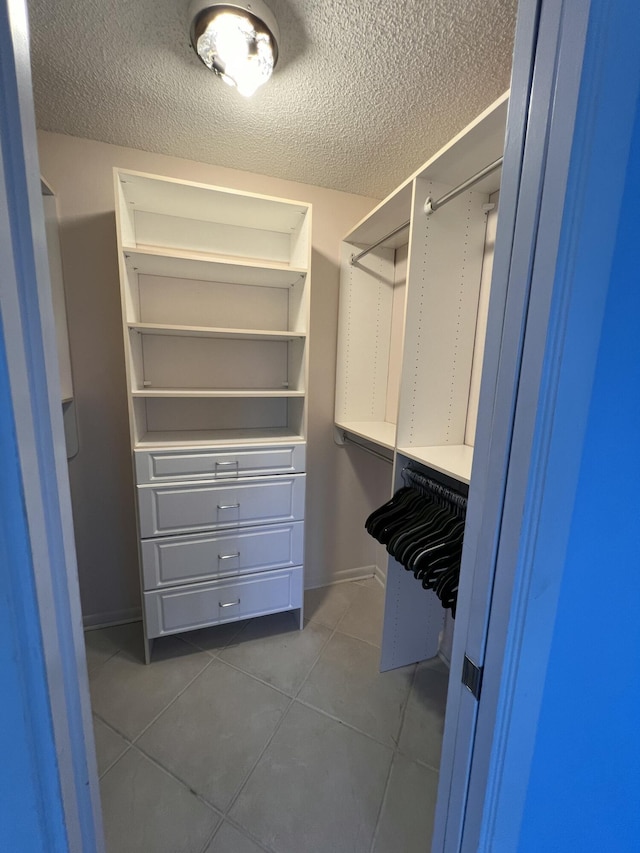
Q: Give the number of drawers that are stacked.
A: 4